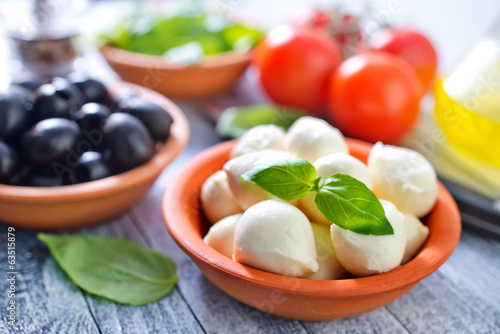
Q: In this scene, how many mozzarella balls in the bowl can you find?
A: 11